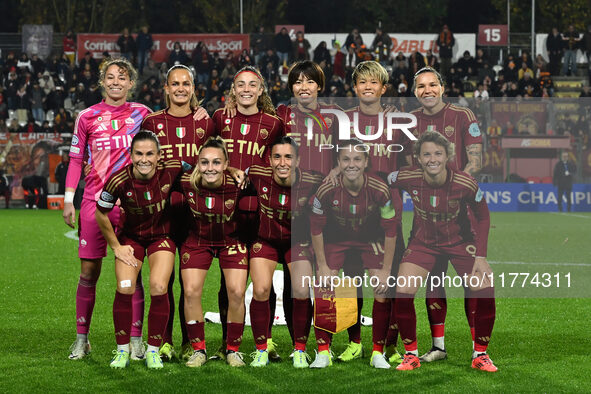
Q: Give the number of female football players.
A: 11